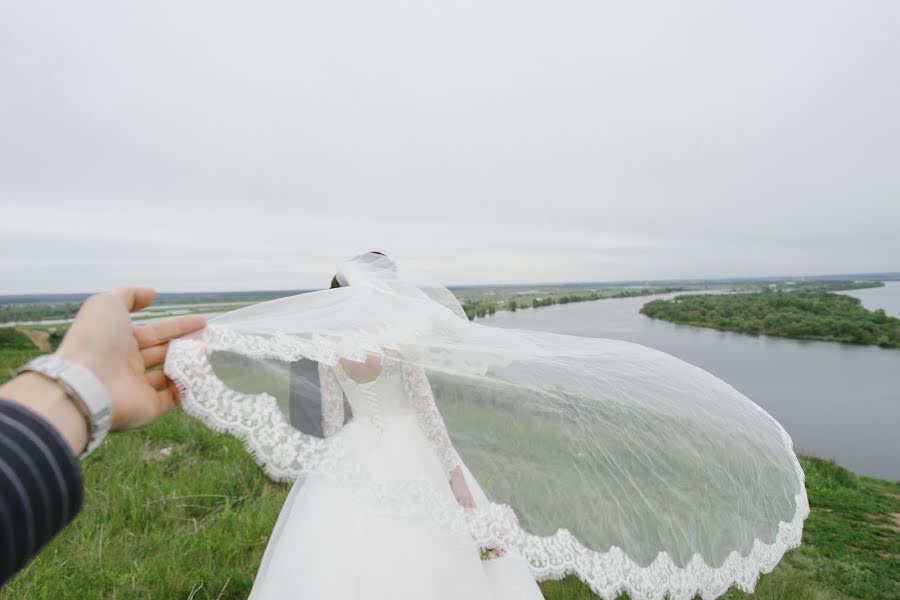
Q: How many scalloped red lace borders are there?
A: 0